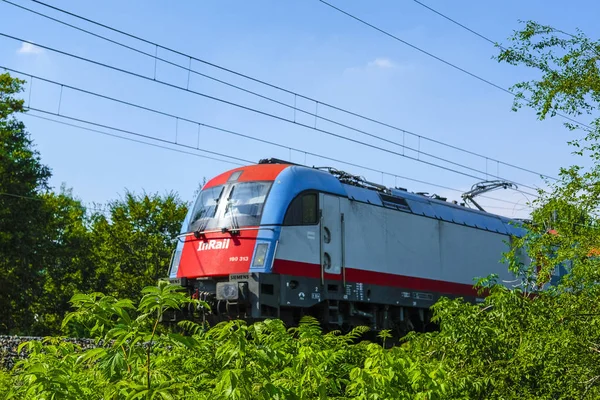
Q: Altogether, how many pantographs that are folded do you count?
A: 1